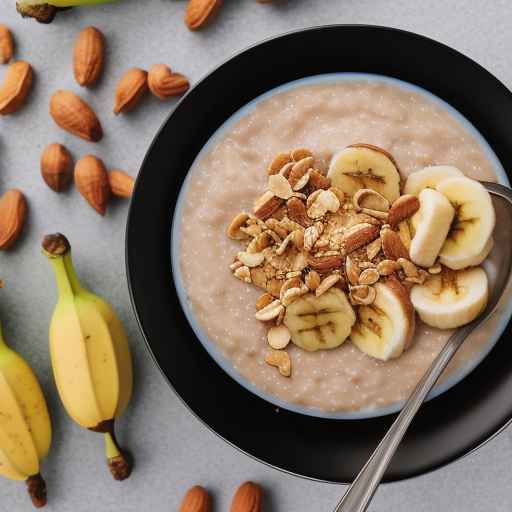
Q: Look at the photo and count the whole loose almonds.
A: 13